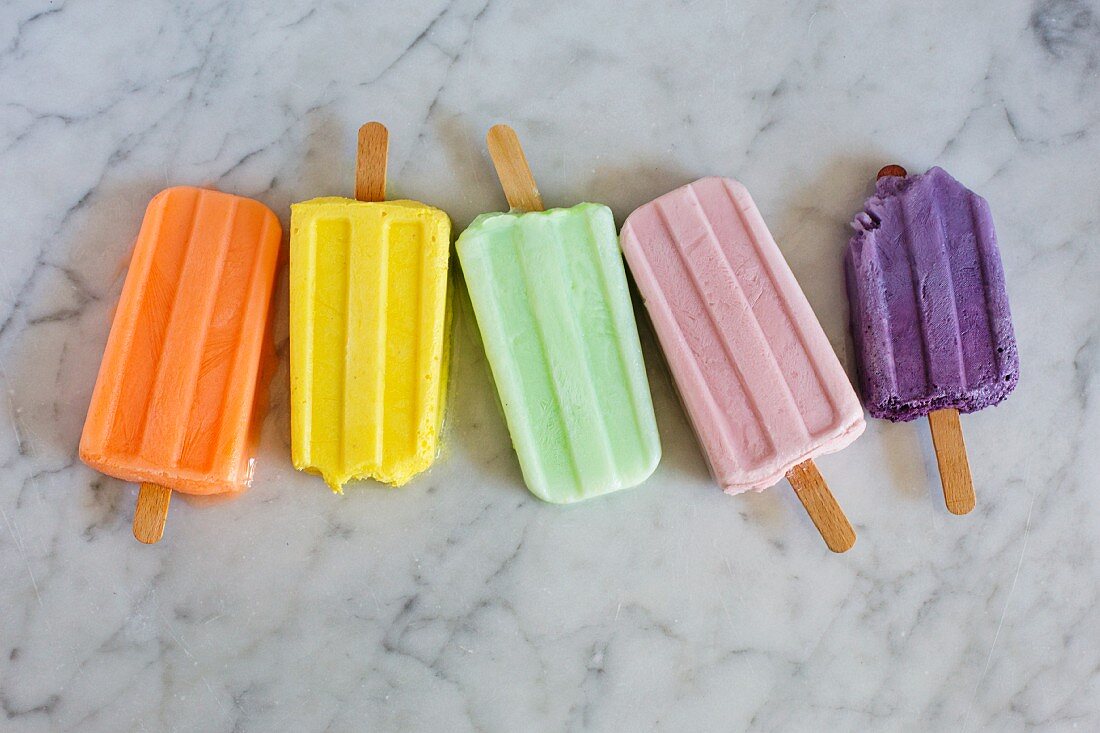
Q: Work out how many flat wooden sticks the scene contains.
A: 5